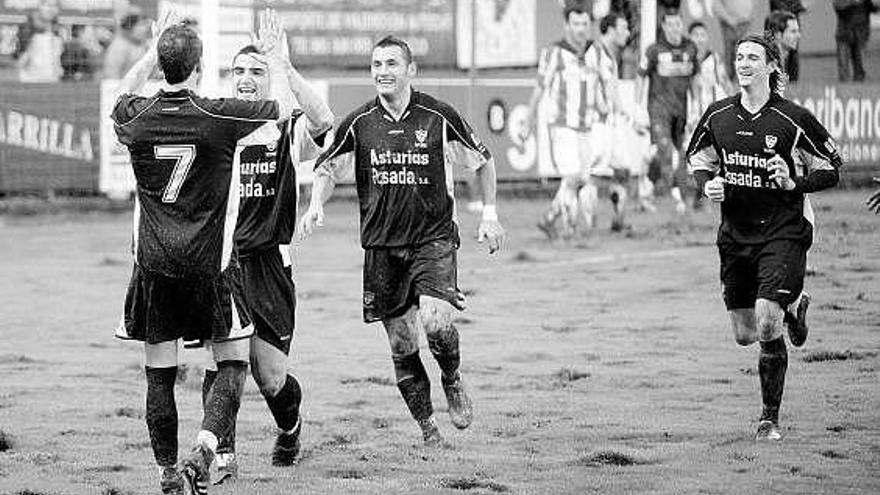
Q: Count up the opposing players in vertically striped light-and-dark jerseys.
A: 3